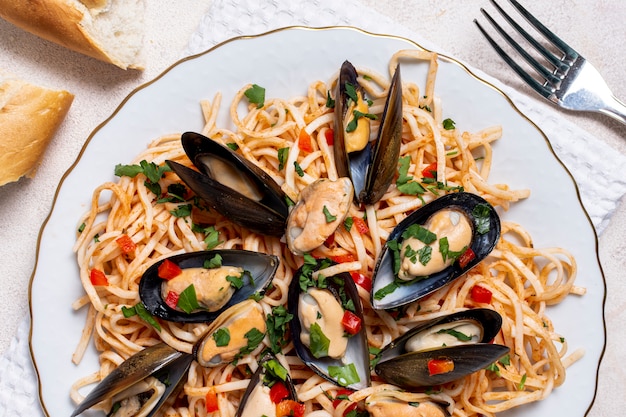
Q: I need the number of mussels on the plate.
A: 11